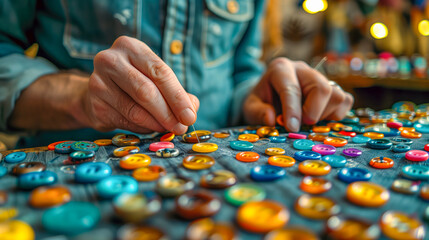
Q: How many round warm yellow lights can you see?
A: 3